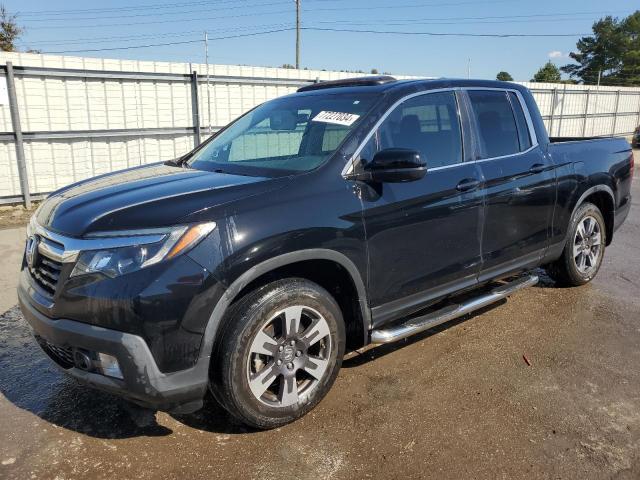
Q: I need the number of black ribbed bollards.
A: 0